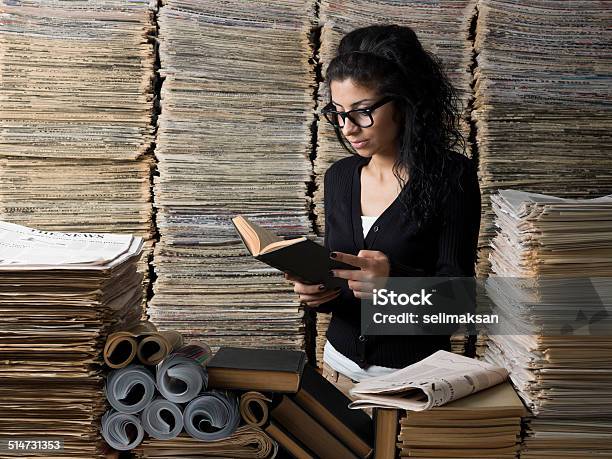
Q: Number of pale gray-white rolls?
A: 5